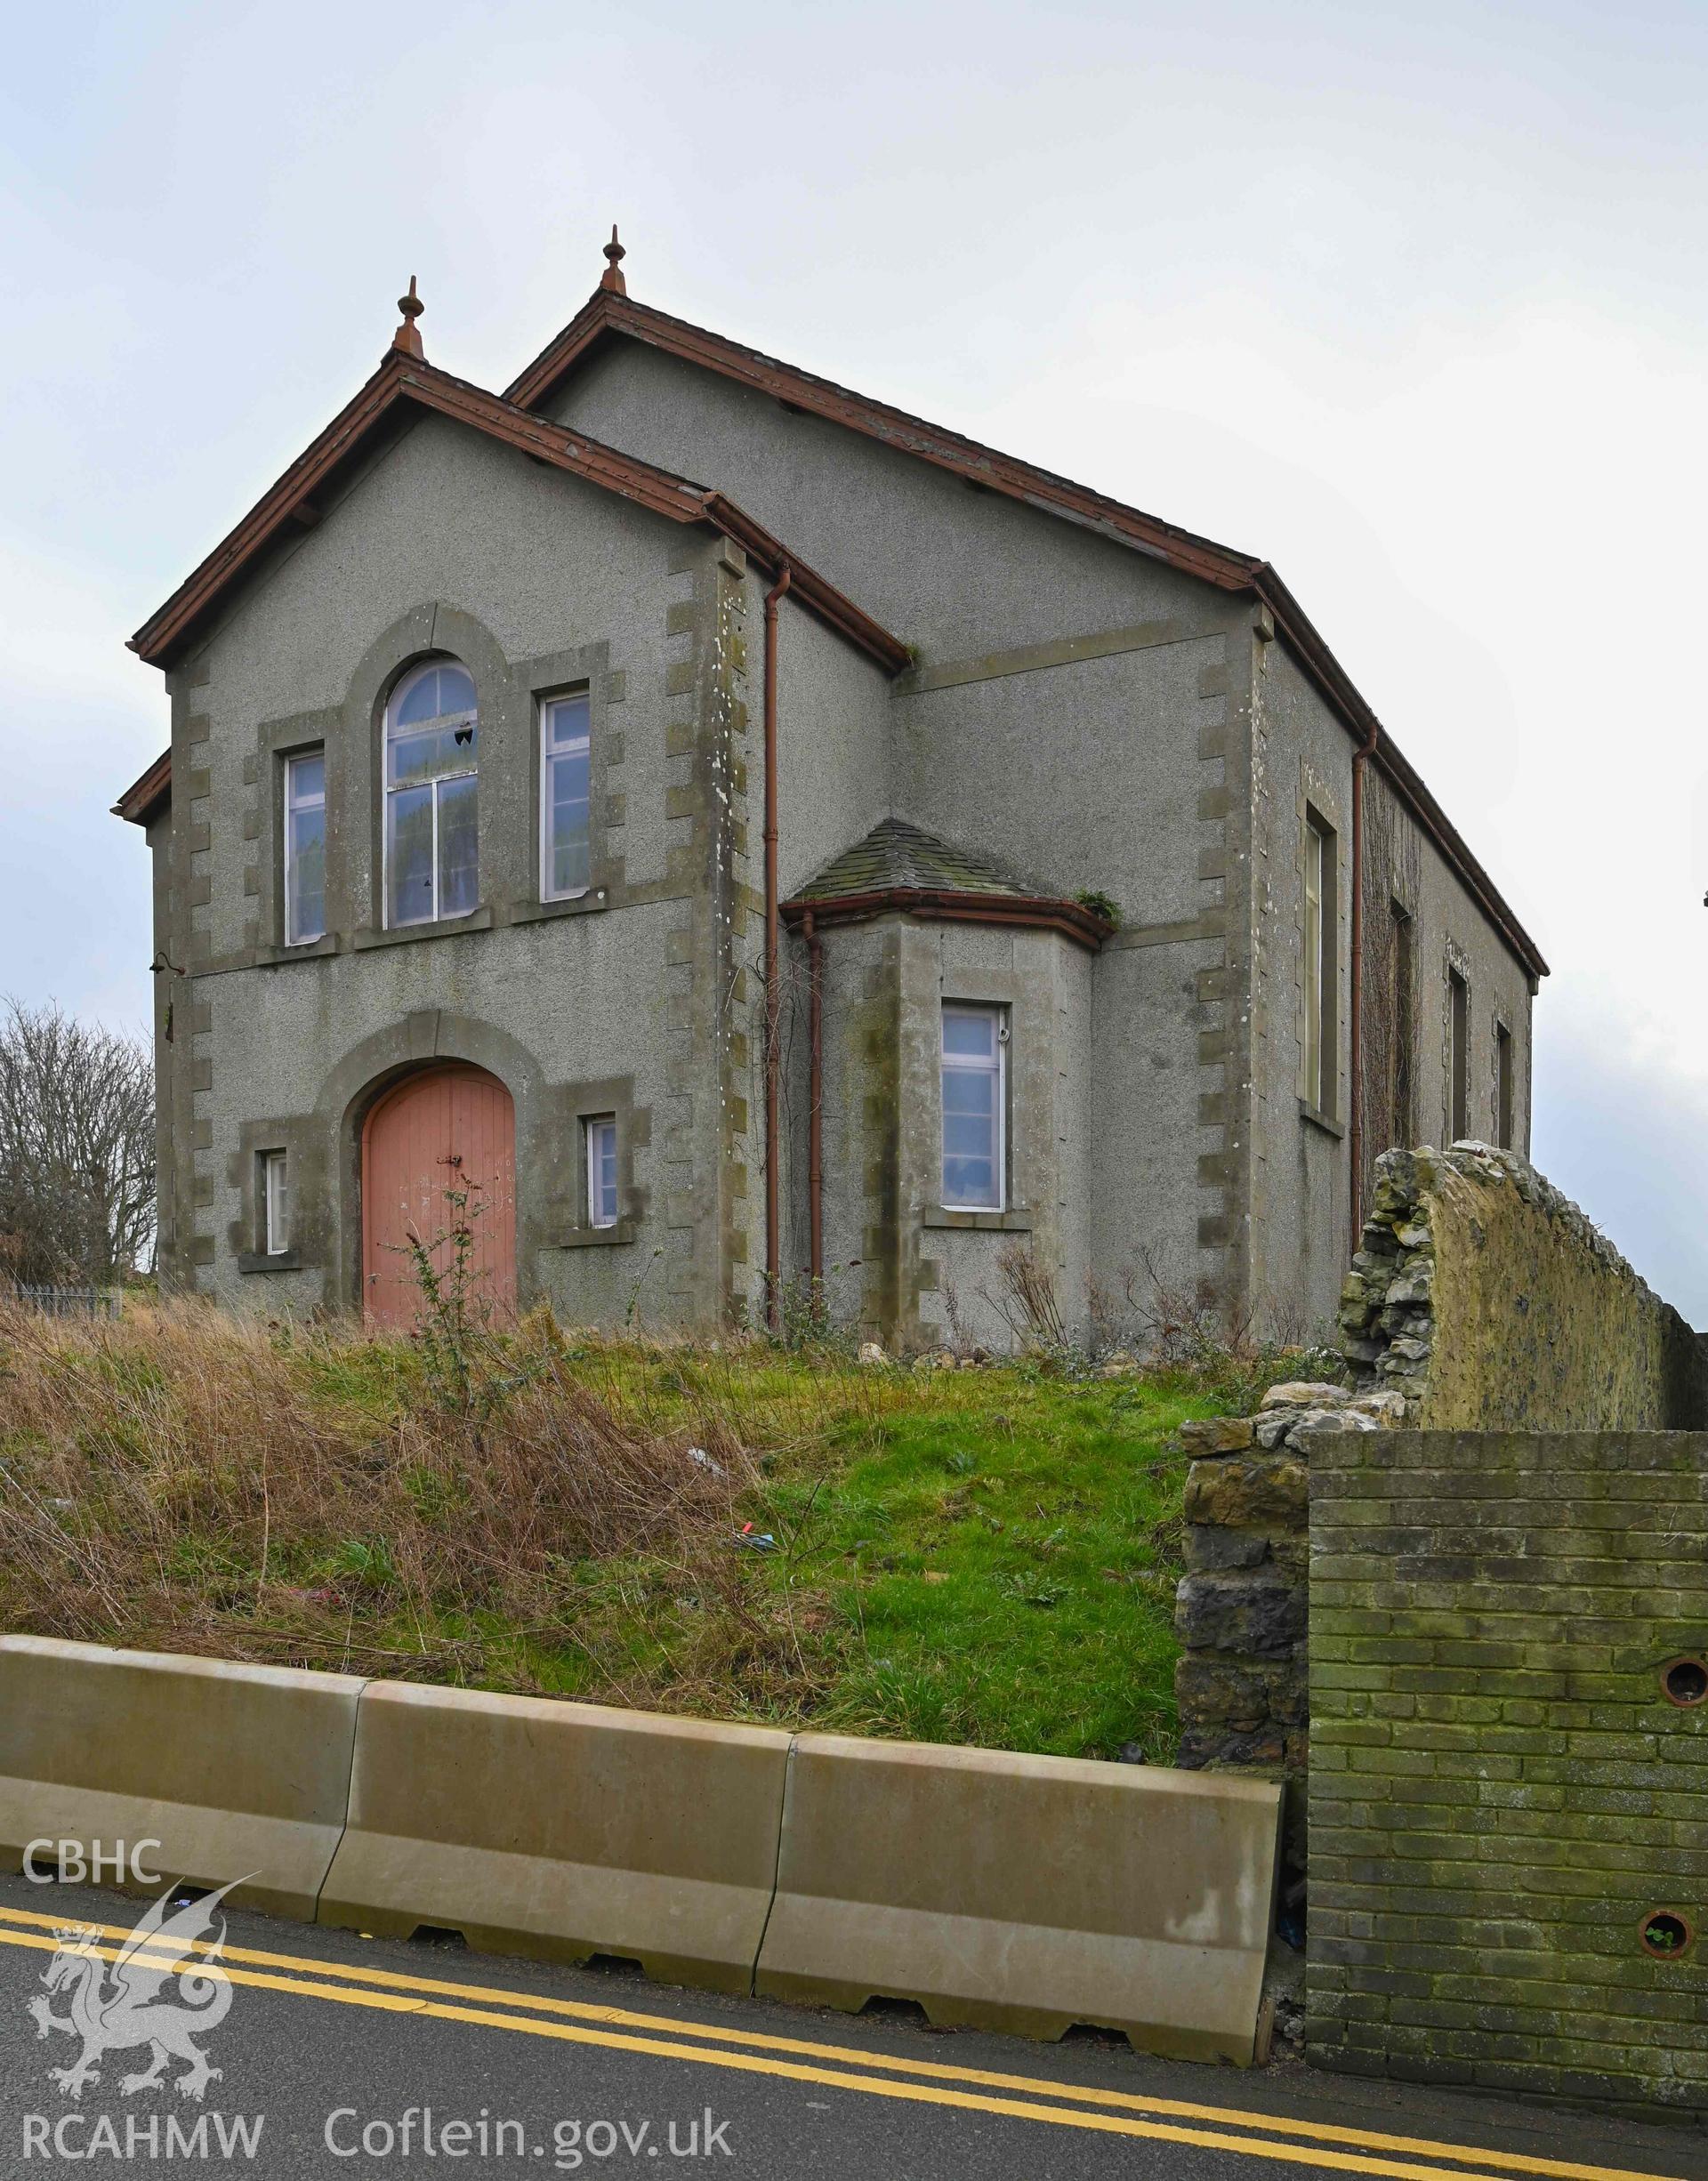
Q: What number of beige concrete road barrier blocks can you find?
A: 3